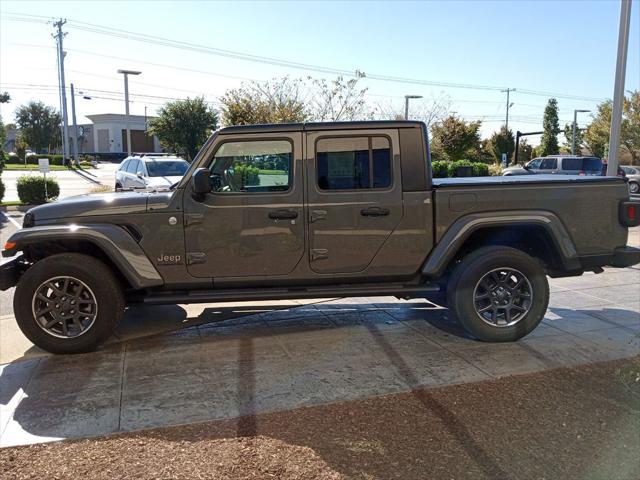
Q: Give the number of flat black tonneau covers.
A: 1